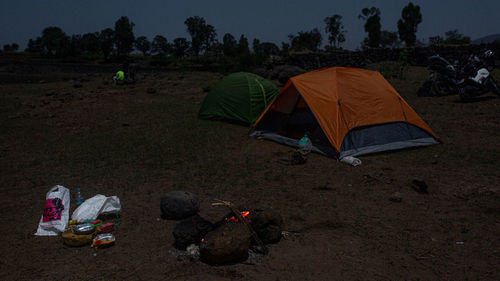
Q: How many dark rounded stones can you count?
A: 4